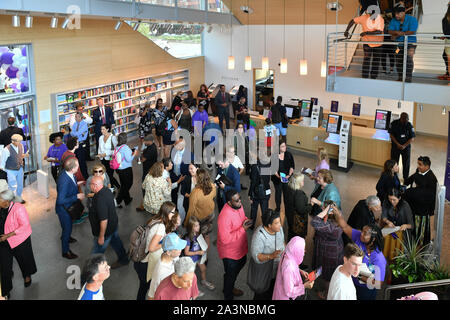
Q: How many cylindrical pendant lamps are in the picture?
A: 6